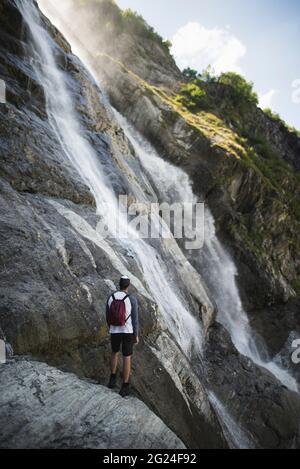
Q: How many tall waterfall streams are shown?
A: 2